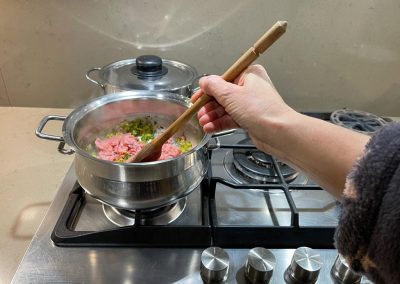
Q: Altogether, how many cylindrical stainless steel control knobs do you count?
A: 4